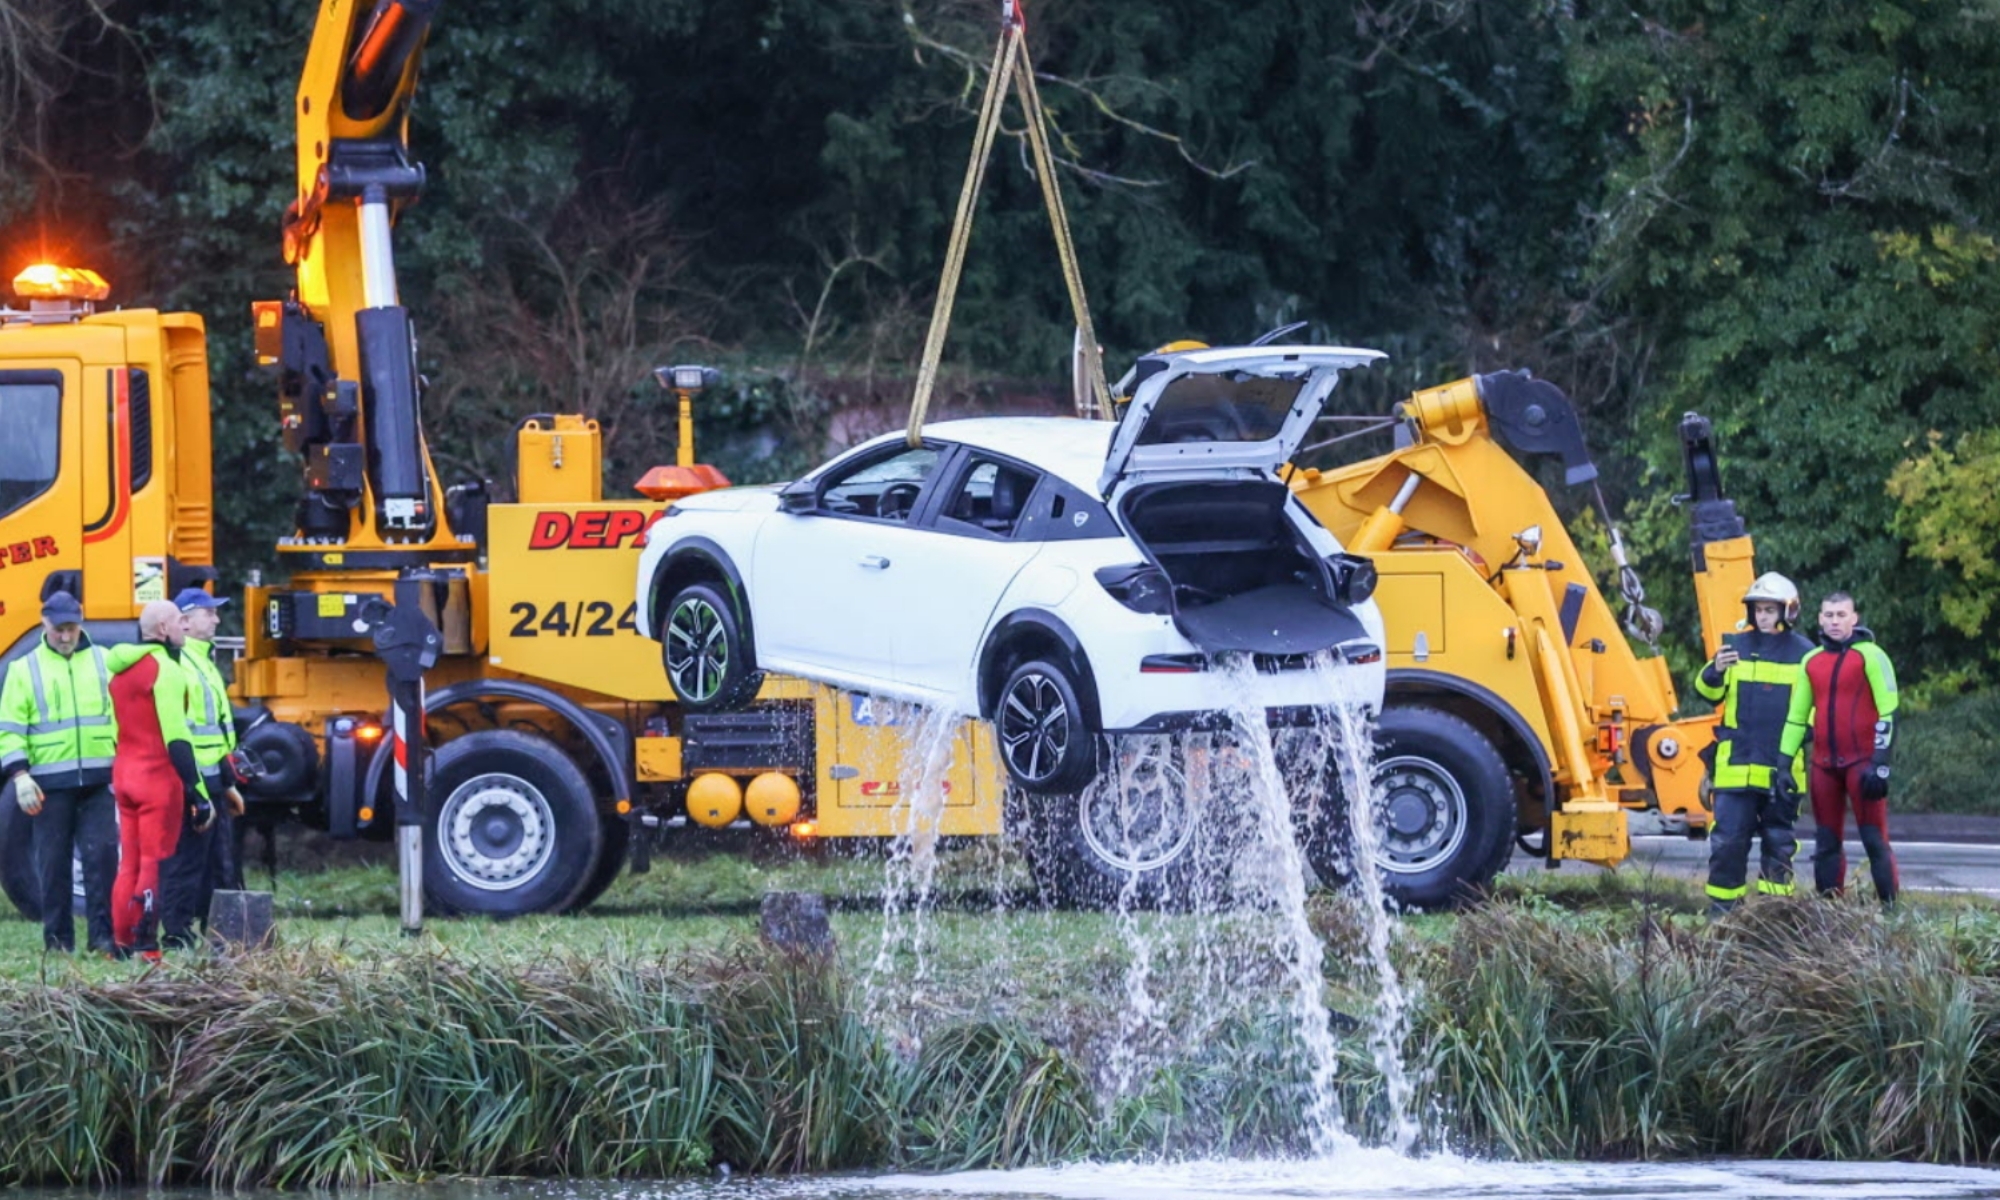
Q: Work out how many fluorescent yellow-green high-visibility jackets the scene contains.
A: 2